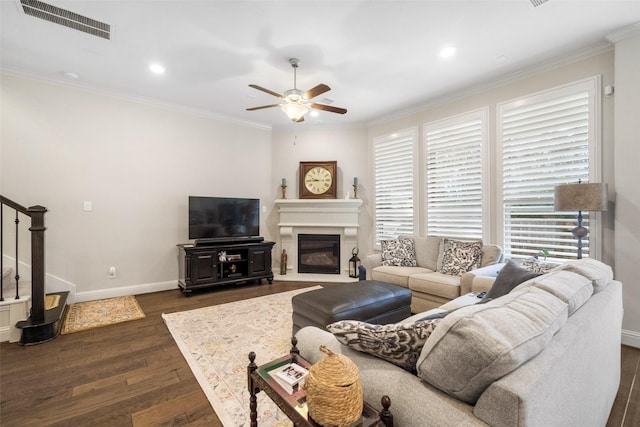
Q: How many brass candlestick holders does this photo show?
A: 2